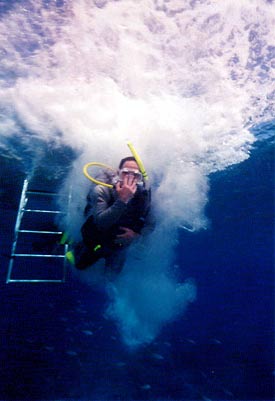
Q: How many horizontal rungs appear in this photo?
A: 5